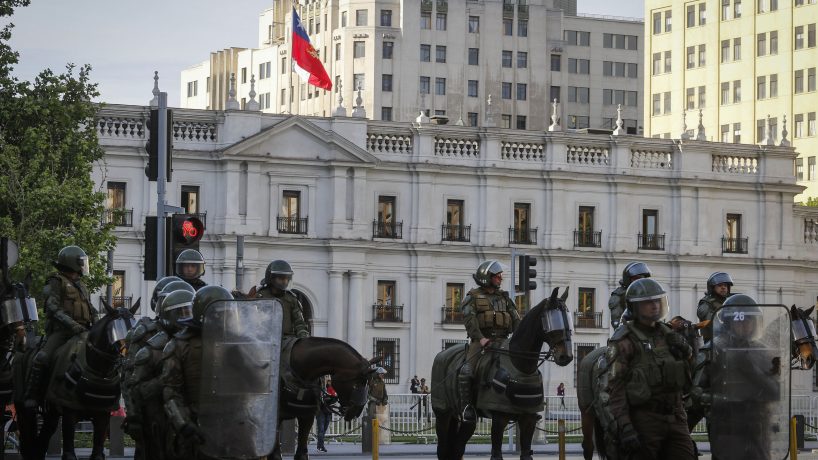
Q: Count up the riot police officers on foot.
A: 6